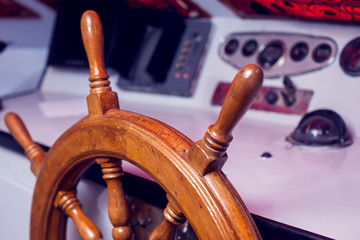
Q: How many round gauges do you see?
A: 6